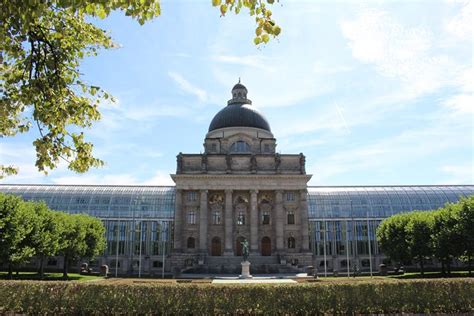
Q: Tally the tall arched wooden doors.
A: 3